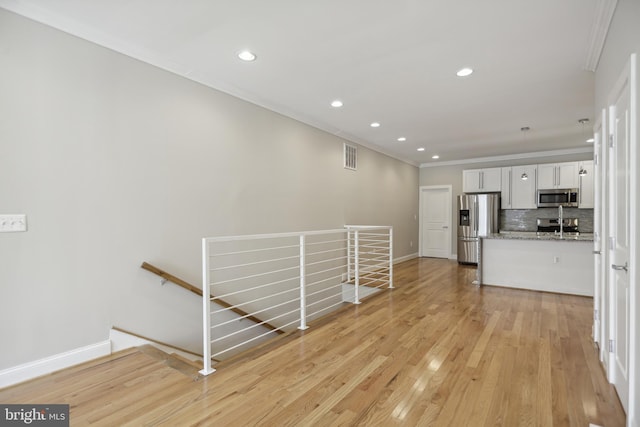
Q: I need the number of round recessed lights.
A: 8